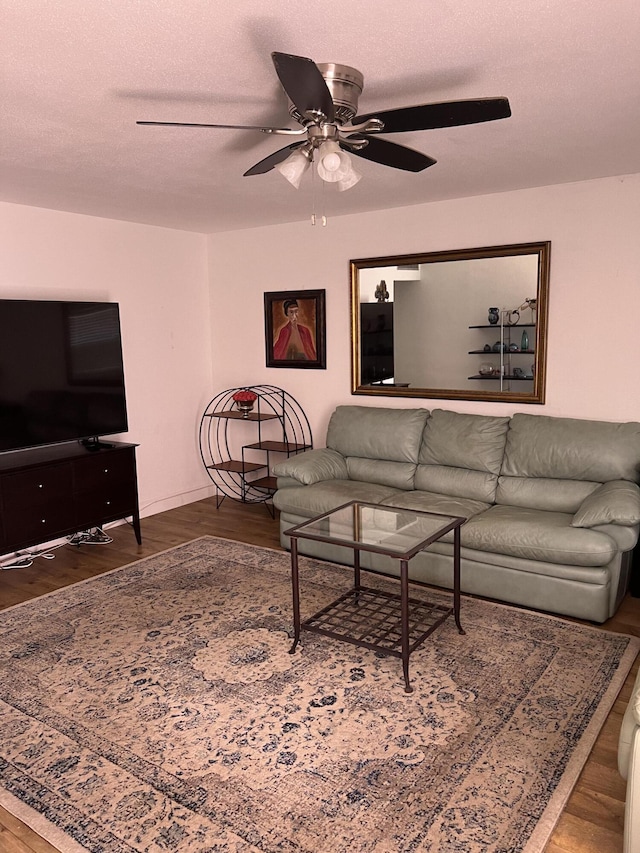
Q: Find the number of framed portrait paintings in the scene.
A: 1